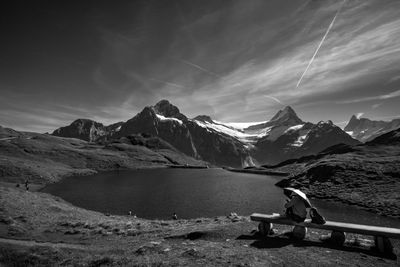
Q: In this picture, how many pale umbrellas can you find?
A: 1